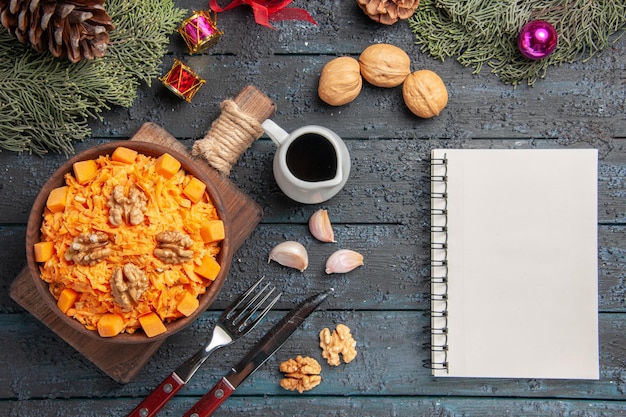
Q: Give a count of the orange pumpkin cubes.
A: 12